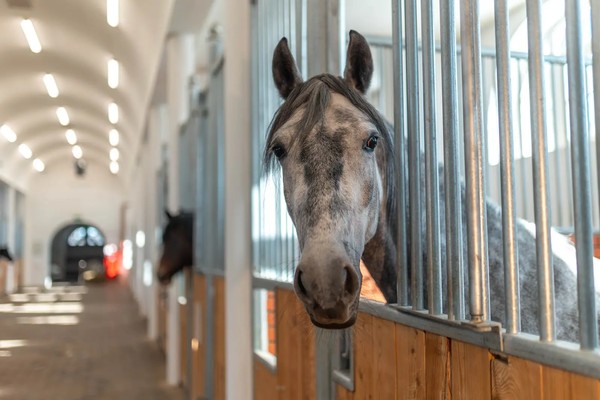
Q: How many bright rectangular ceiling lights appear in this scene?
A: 14